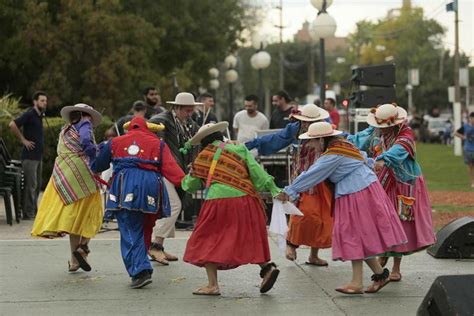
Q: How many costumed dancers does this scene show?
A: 7